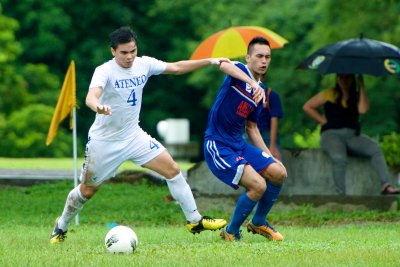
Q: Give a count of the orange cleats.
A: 2